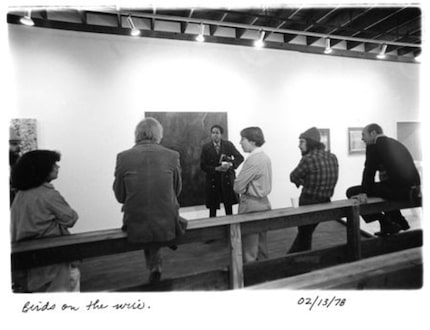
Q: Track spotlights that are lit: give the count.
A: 6